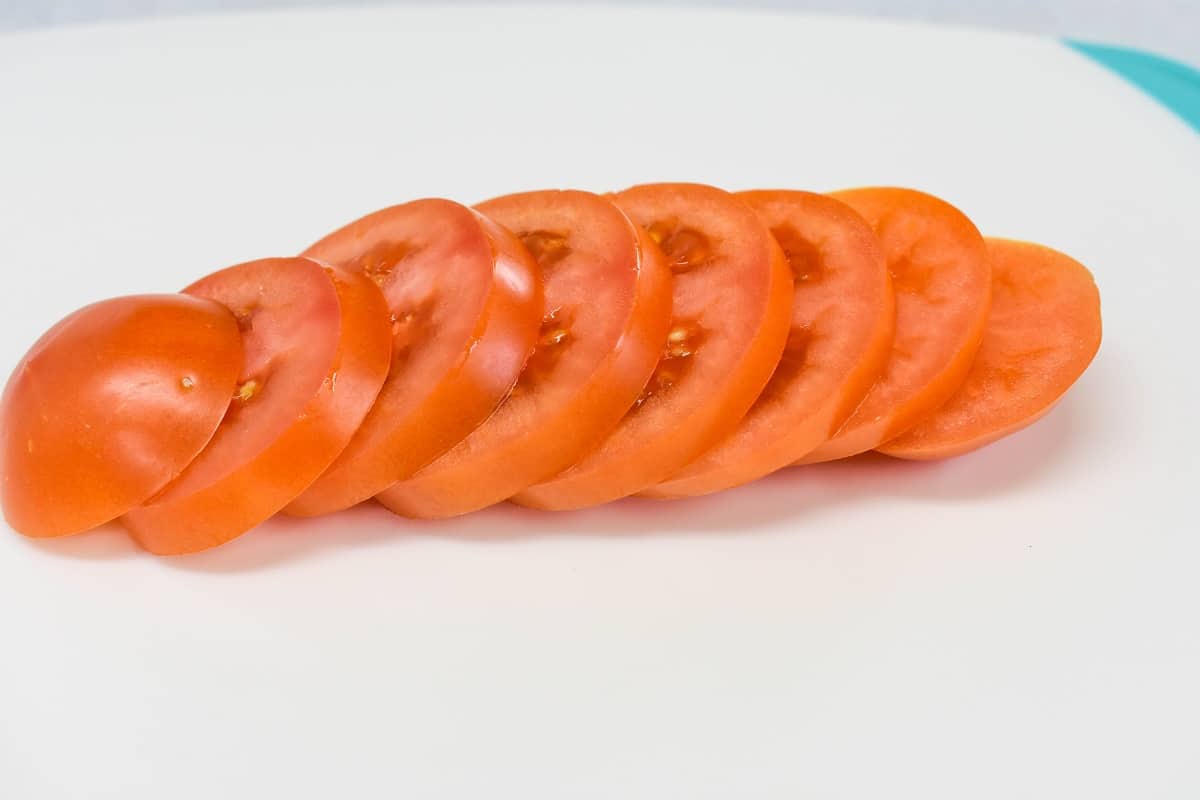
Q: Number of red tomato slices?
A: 8